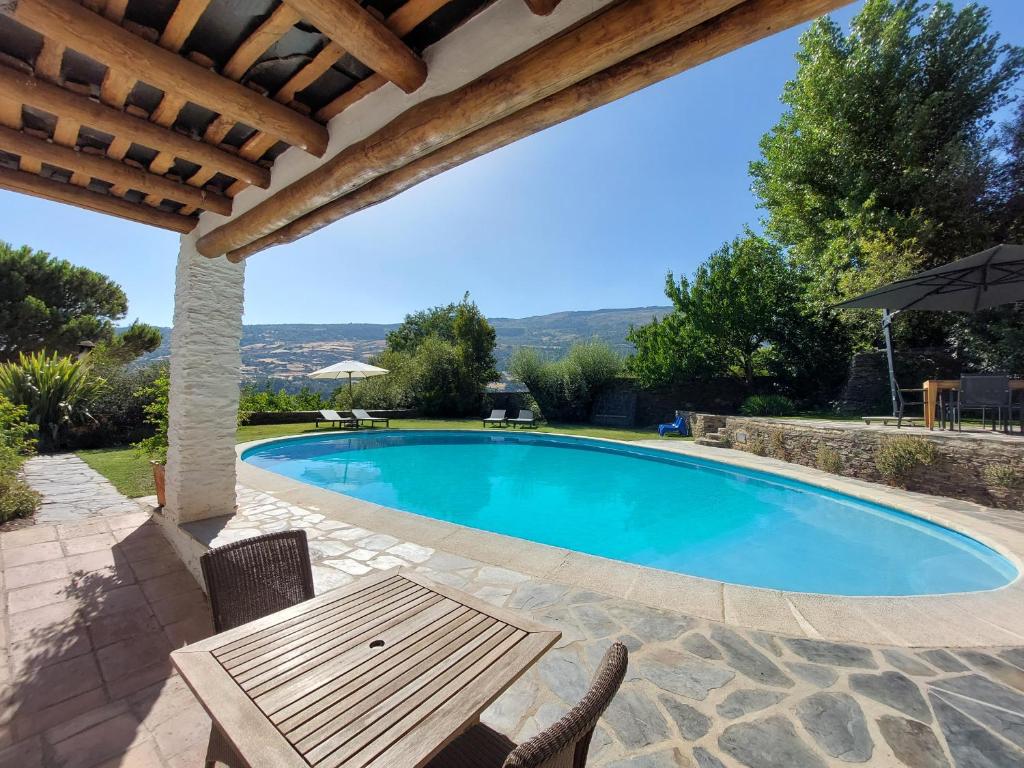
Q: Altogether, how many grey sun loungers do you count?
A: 4